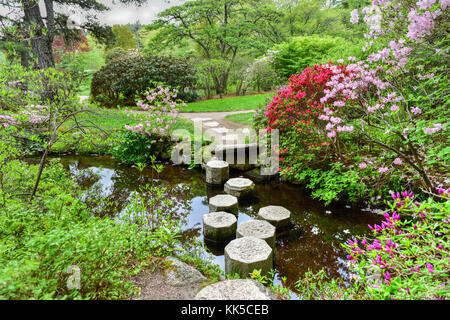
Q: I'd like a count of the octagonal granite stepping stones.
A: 7